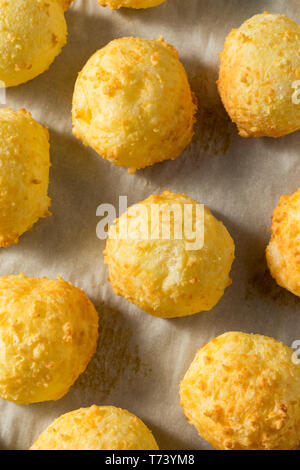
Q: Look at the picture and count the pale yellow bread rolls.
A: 10